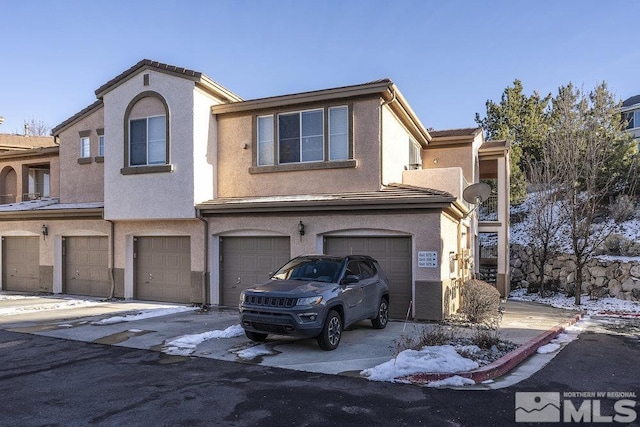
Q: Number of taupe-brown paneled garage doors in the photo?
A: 5